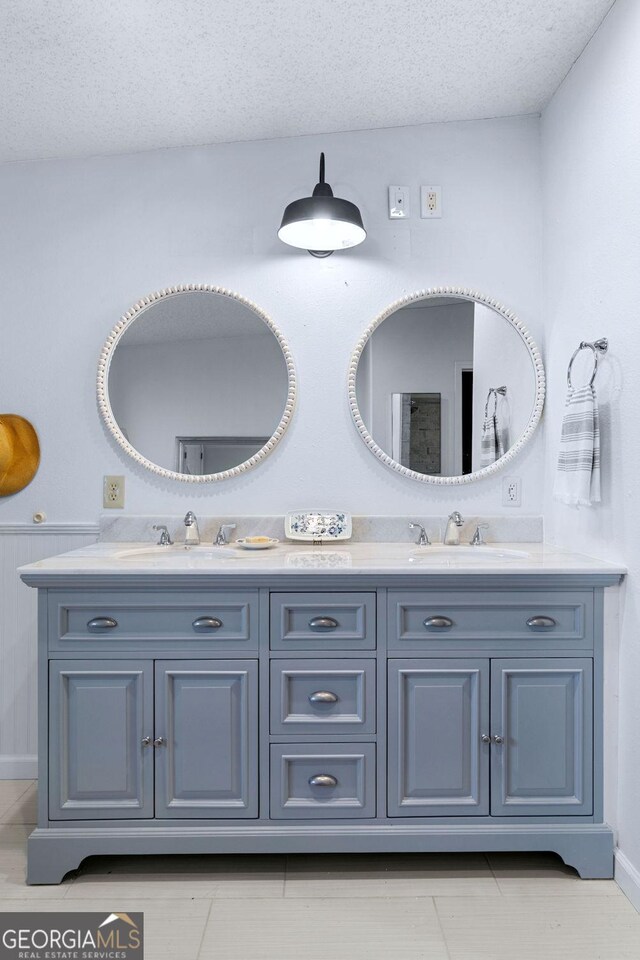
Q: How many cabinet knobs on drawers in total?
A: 7